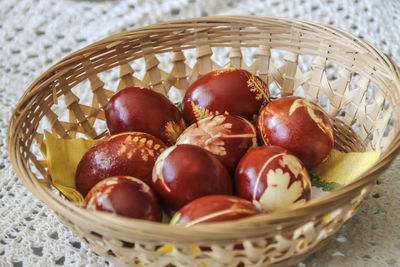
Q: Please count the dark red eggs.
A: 9